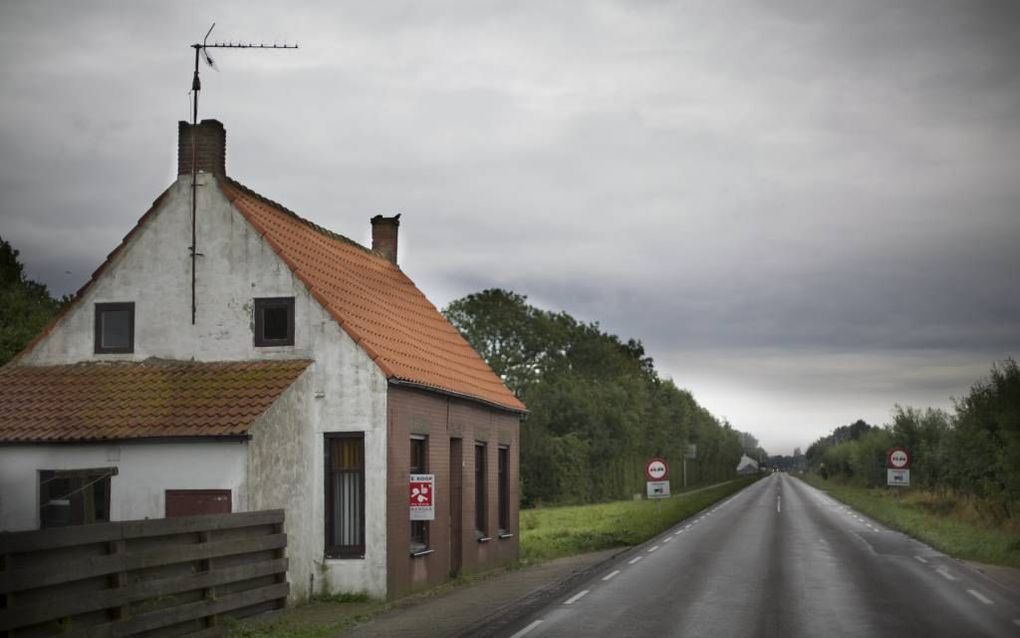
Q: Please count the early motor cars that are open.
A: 0